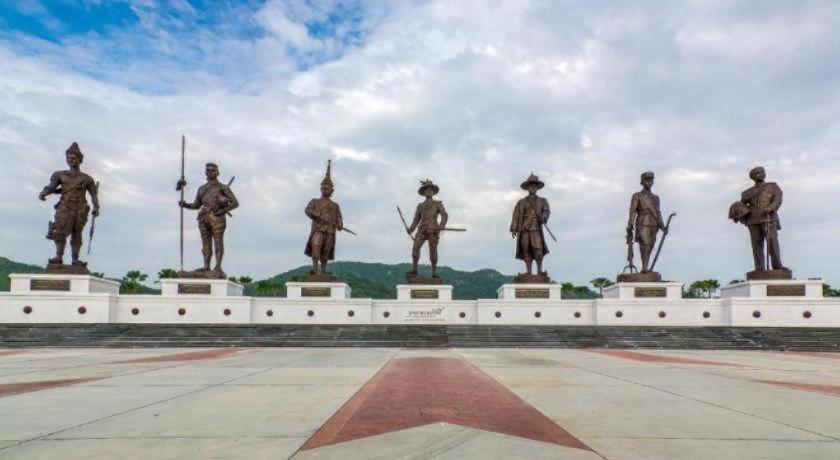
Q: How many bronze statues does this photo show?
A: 7